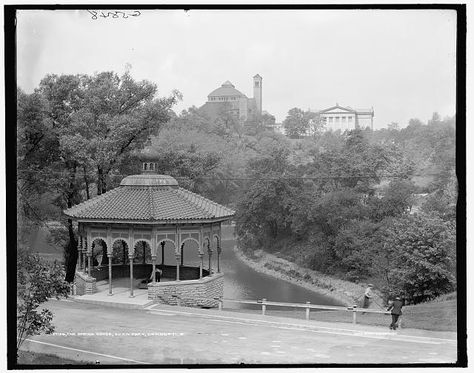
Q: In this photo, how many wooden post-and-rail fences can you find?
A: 1